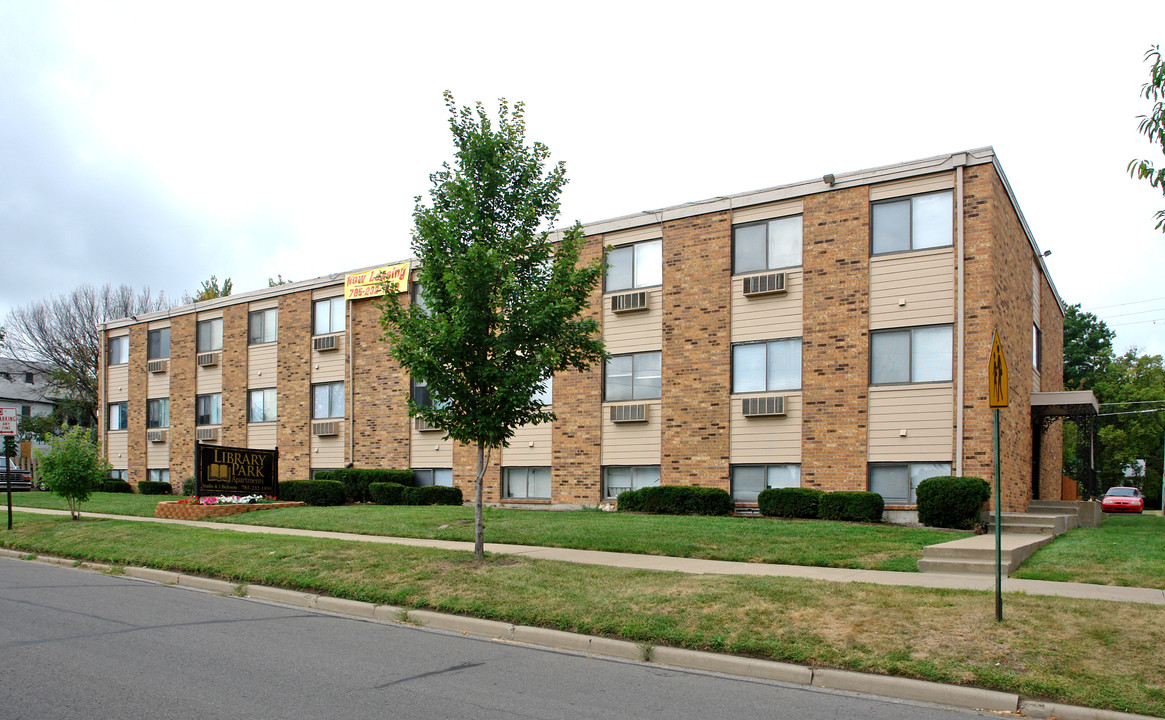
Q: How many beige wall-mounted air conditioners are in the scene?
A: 11